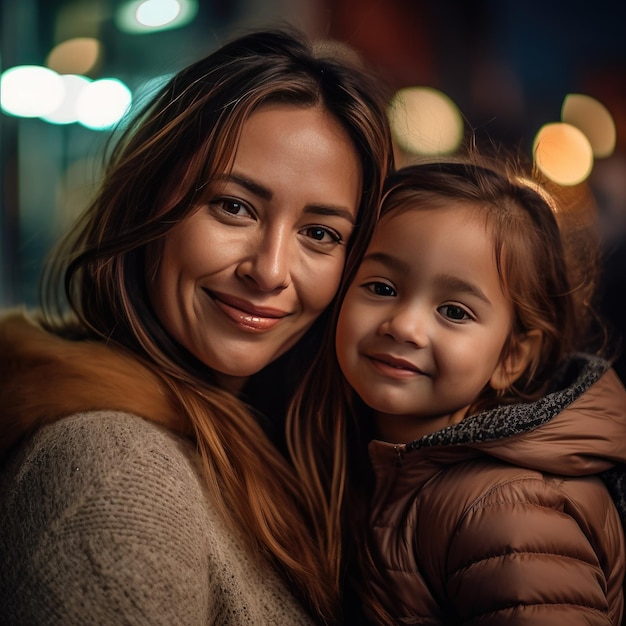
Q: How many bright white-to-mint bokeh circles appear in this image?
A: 4